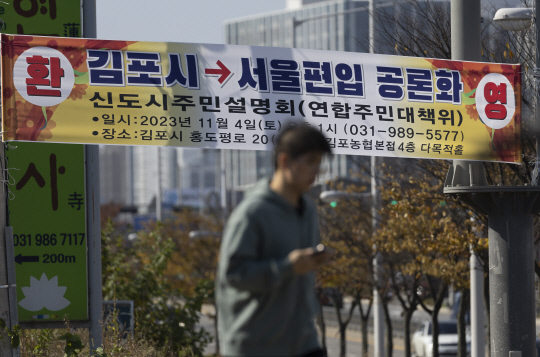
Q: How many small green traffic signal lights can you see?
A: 3